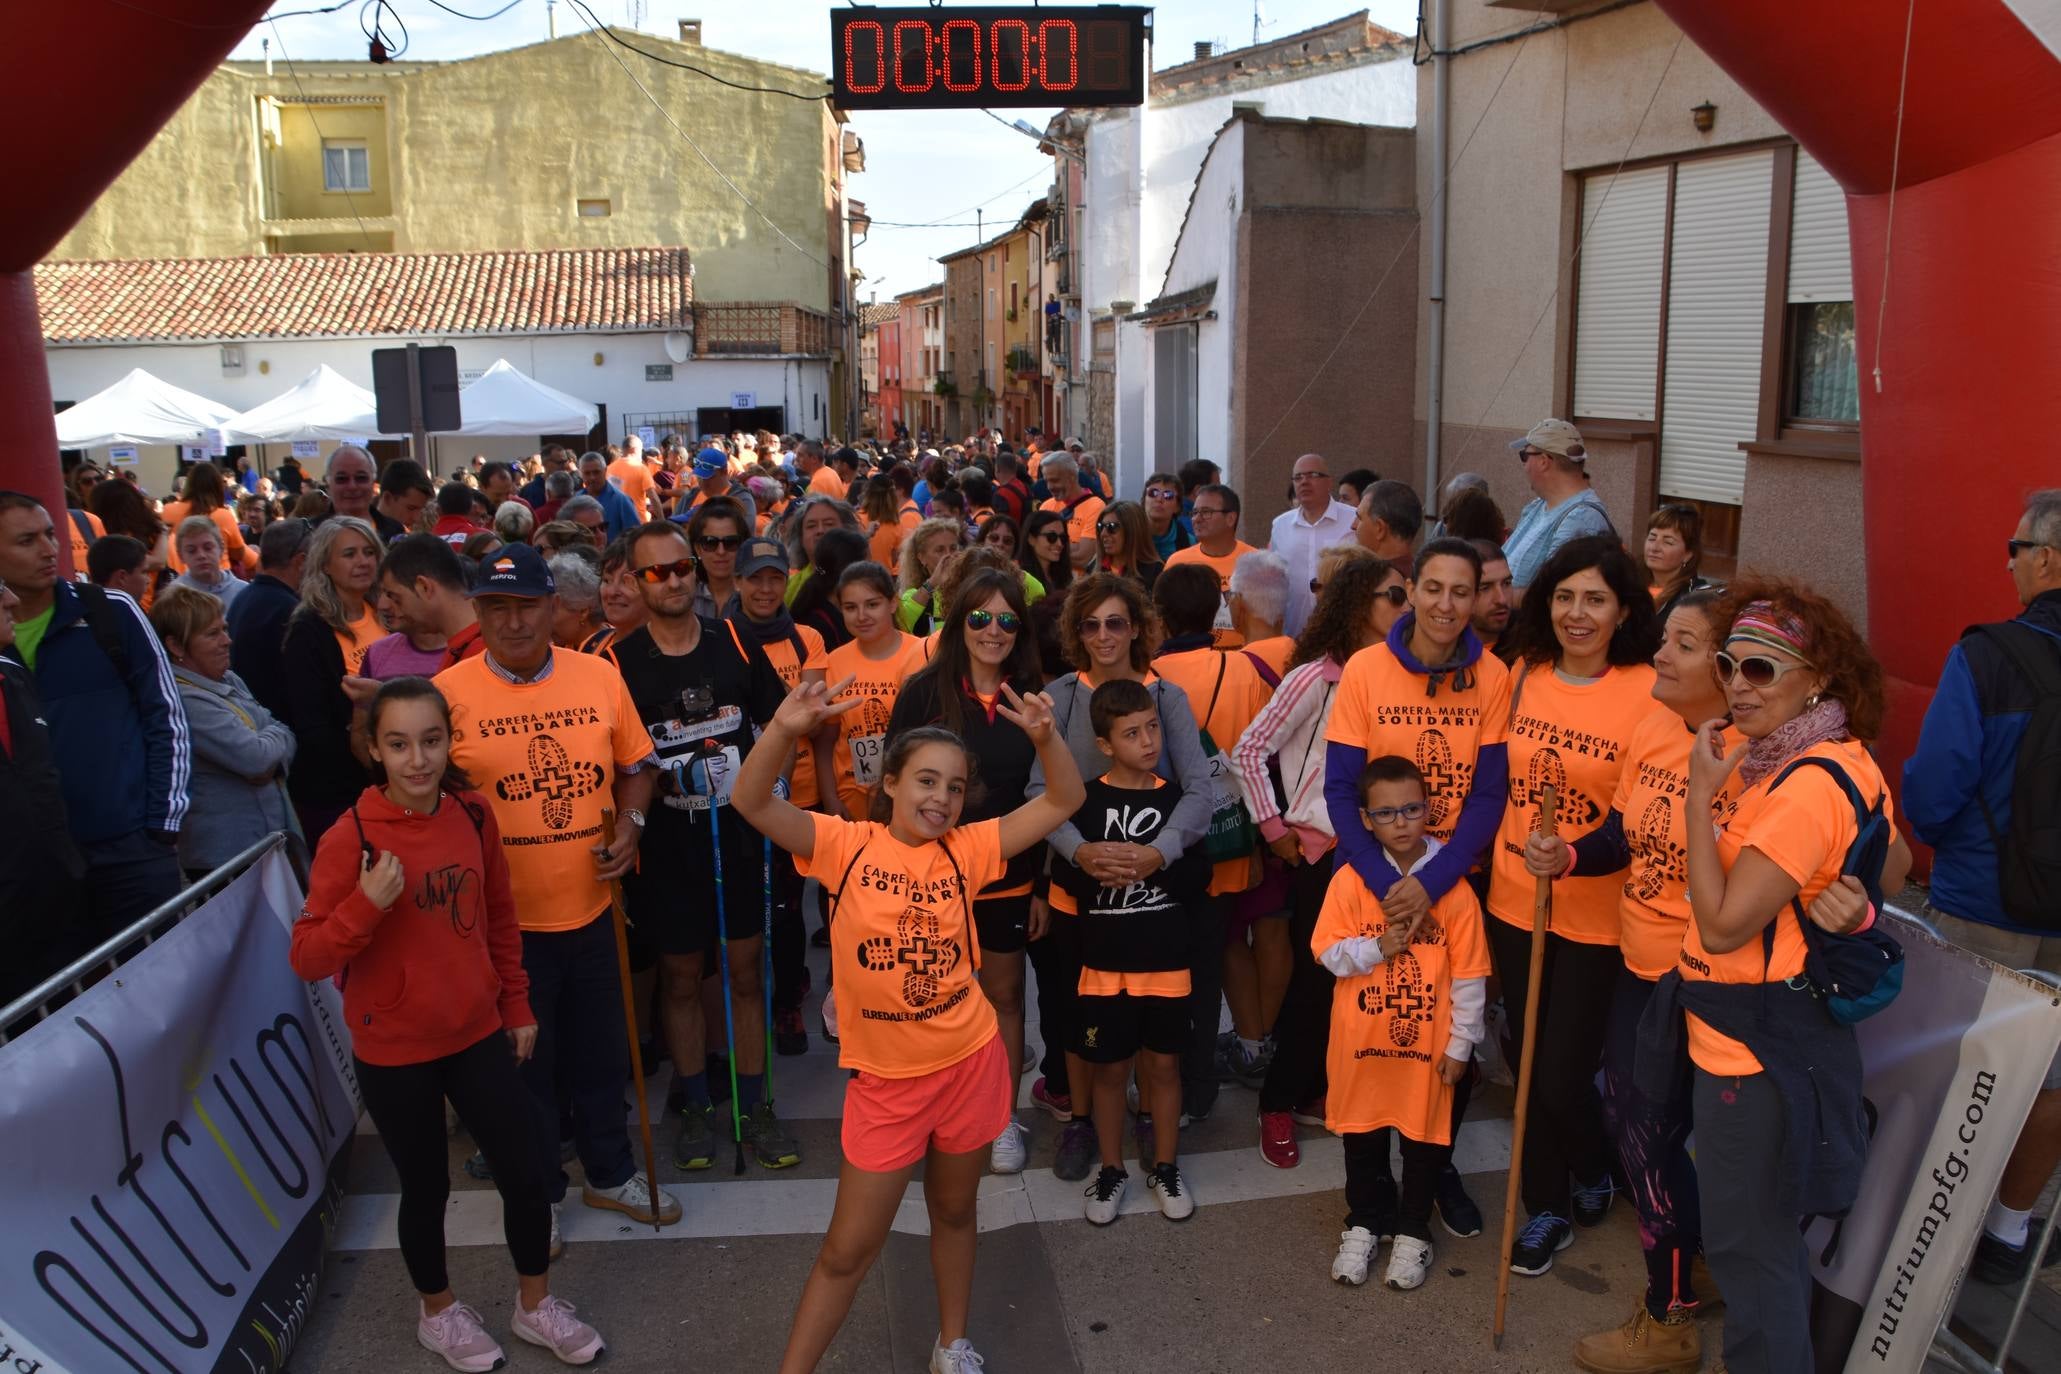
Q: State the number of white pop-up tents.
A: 3